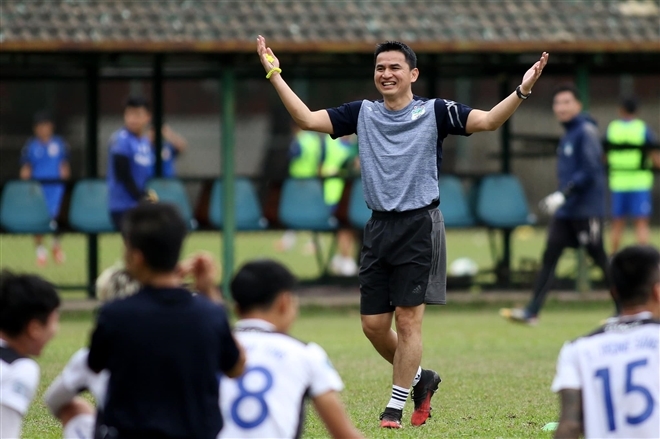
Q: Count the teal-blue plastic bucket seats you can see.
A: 8